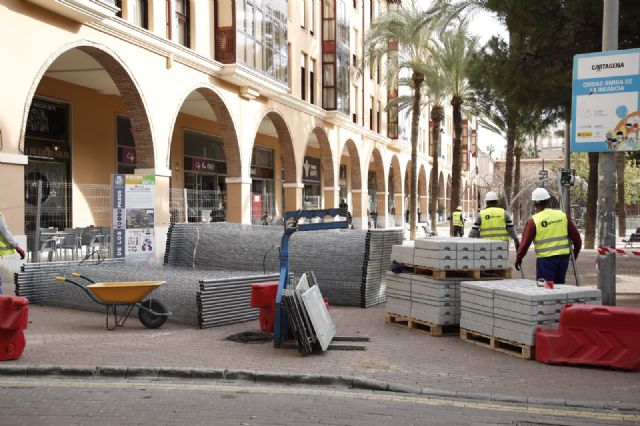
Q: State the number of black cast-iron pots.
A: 0